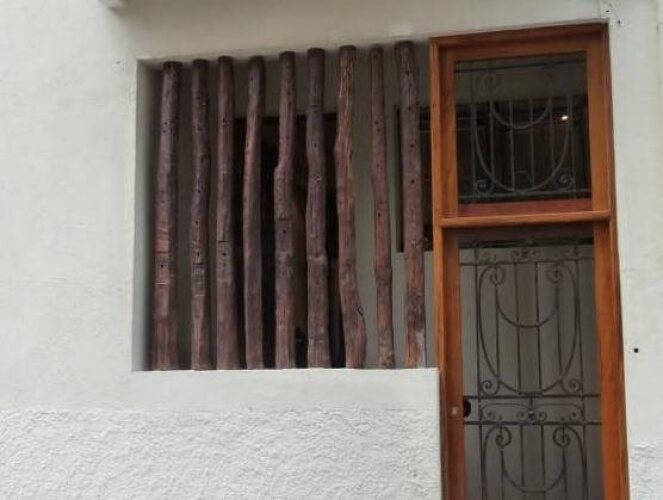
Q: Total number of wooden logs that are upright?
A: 9